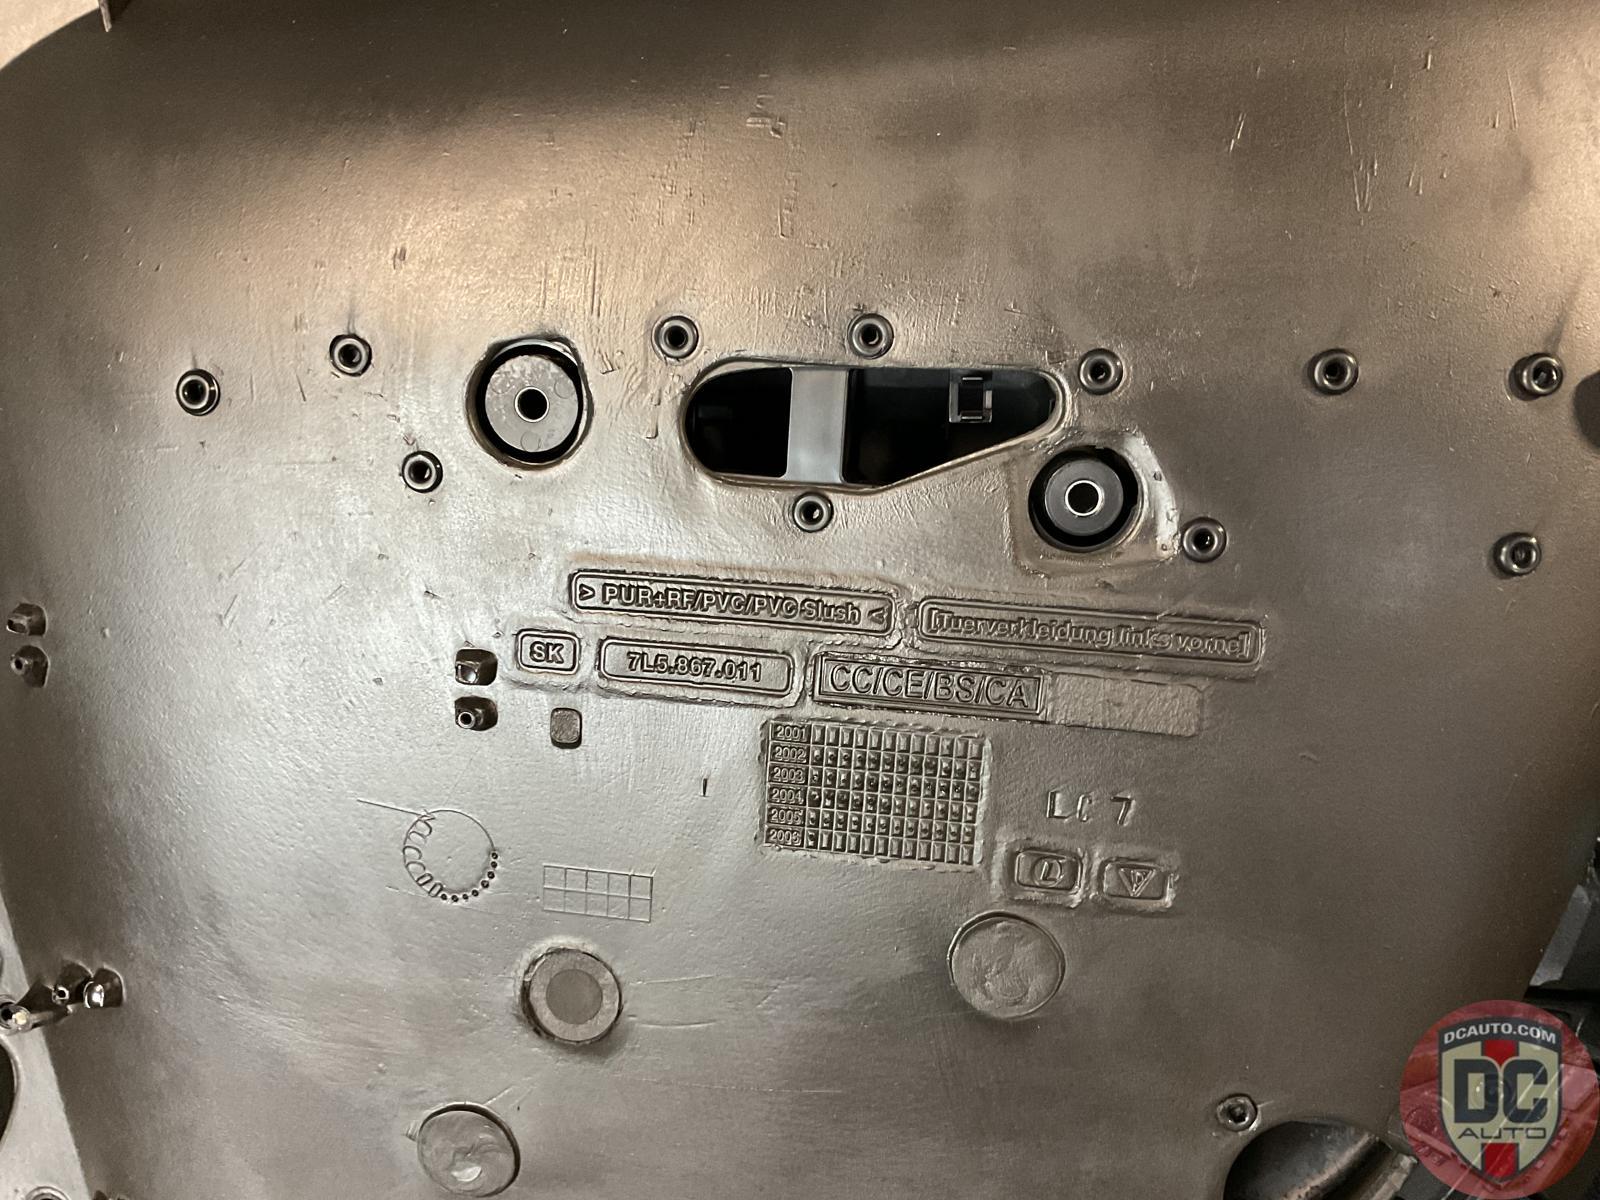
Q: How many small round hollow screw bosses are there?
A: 12